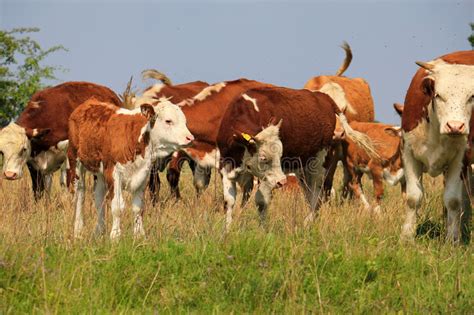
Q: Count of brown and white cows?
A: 8